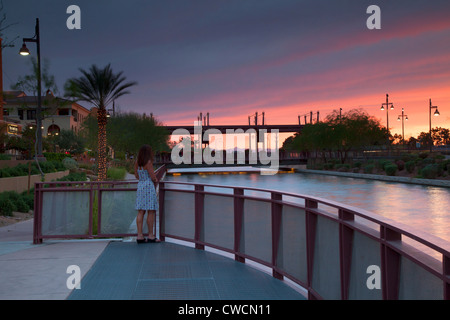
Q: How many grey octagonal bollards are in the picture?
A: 0